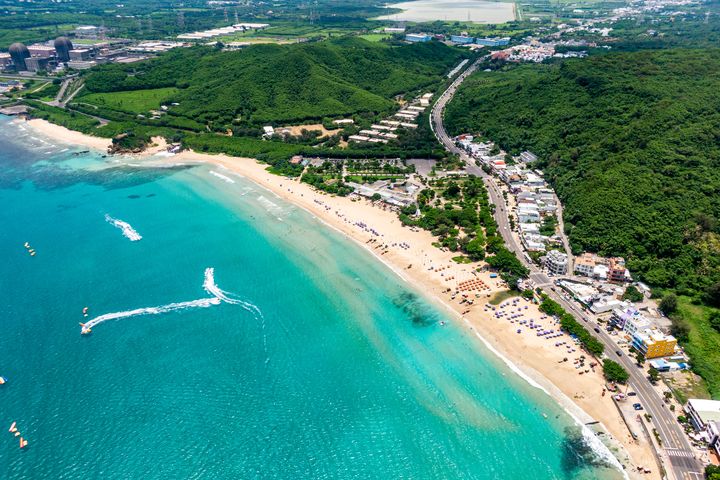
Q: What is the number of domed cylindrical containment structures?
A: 2